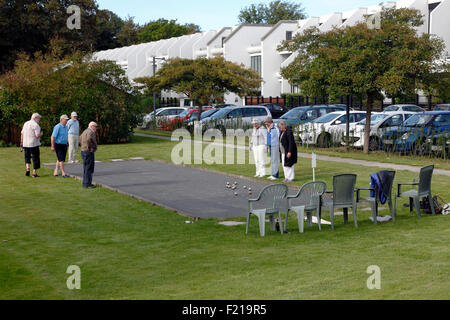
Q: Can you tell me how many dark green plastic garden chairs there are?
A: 5